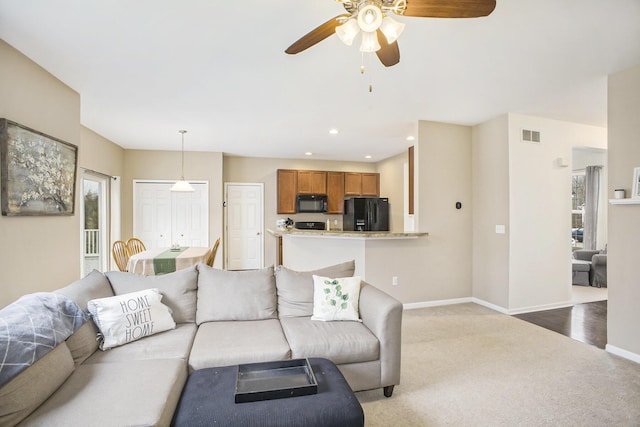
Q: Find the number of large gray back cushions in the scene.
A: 5